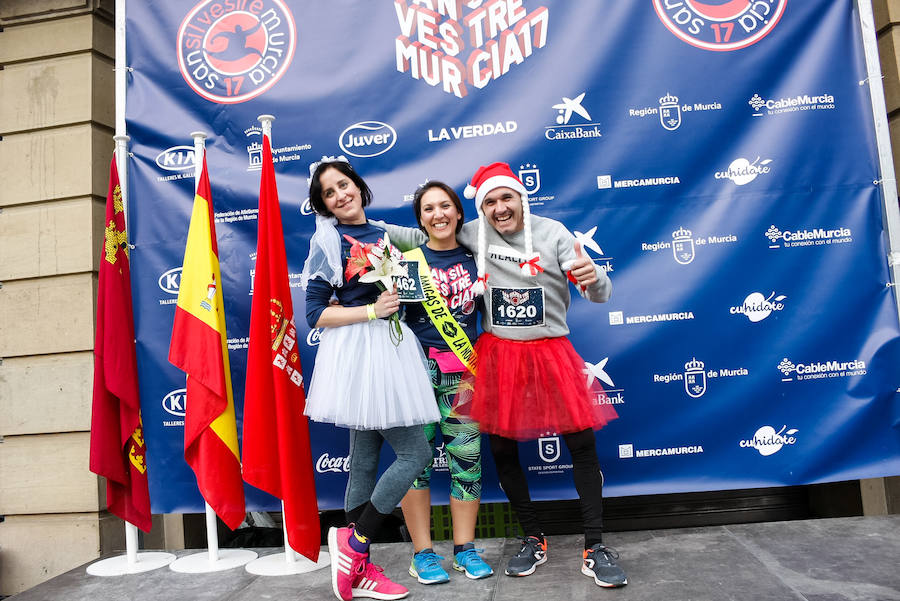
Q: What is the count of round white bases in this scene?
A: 3